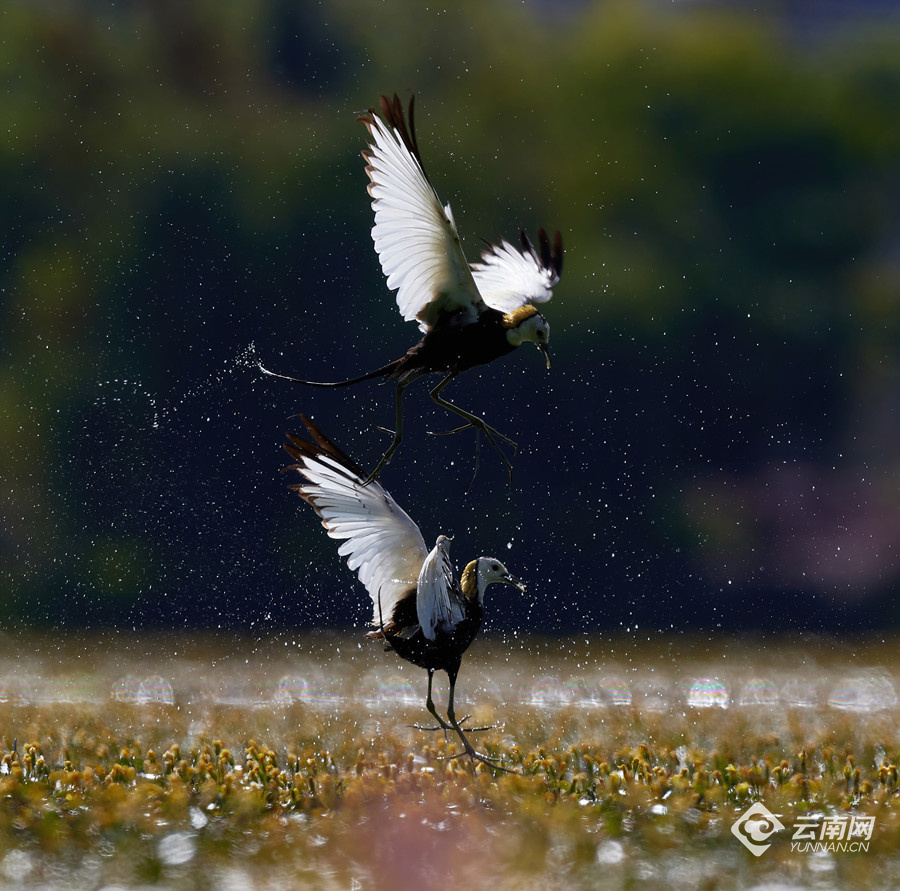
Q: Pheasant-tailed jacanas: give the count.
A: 2